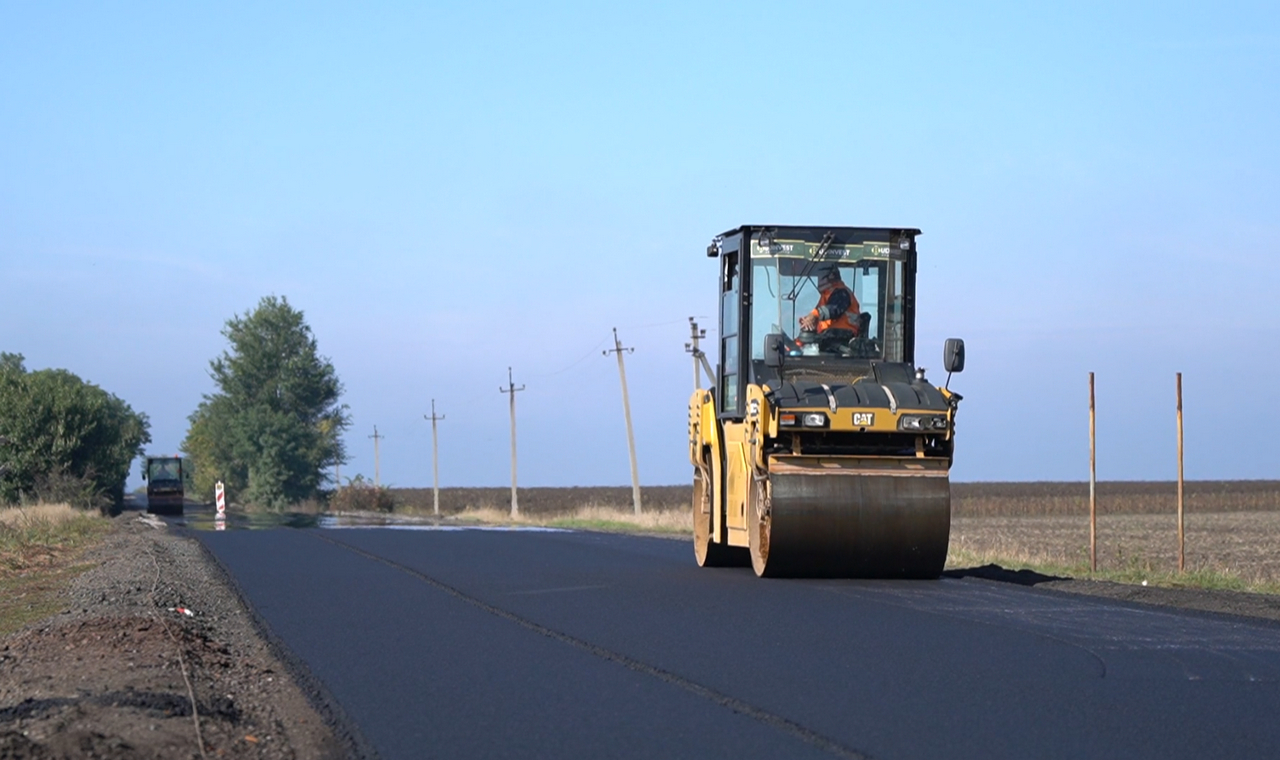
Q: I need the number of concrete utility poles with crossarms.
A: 5